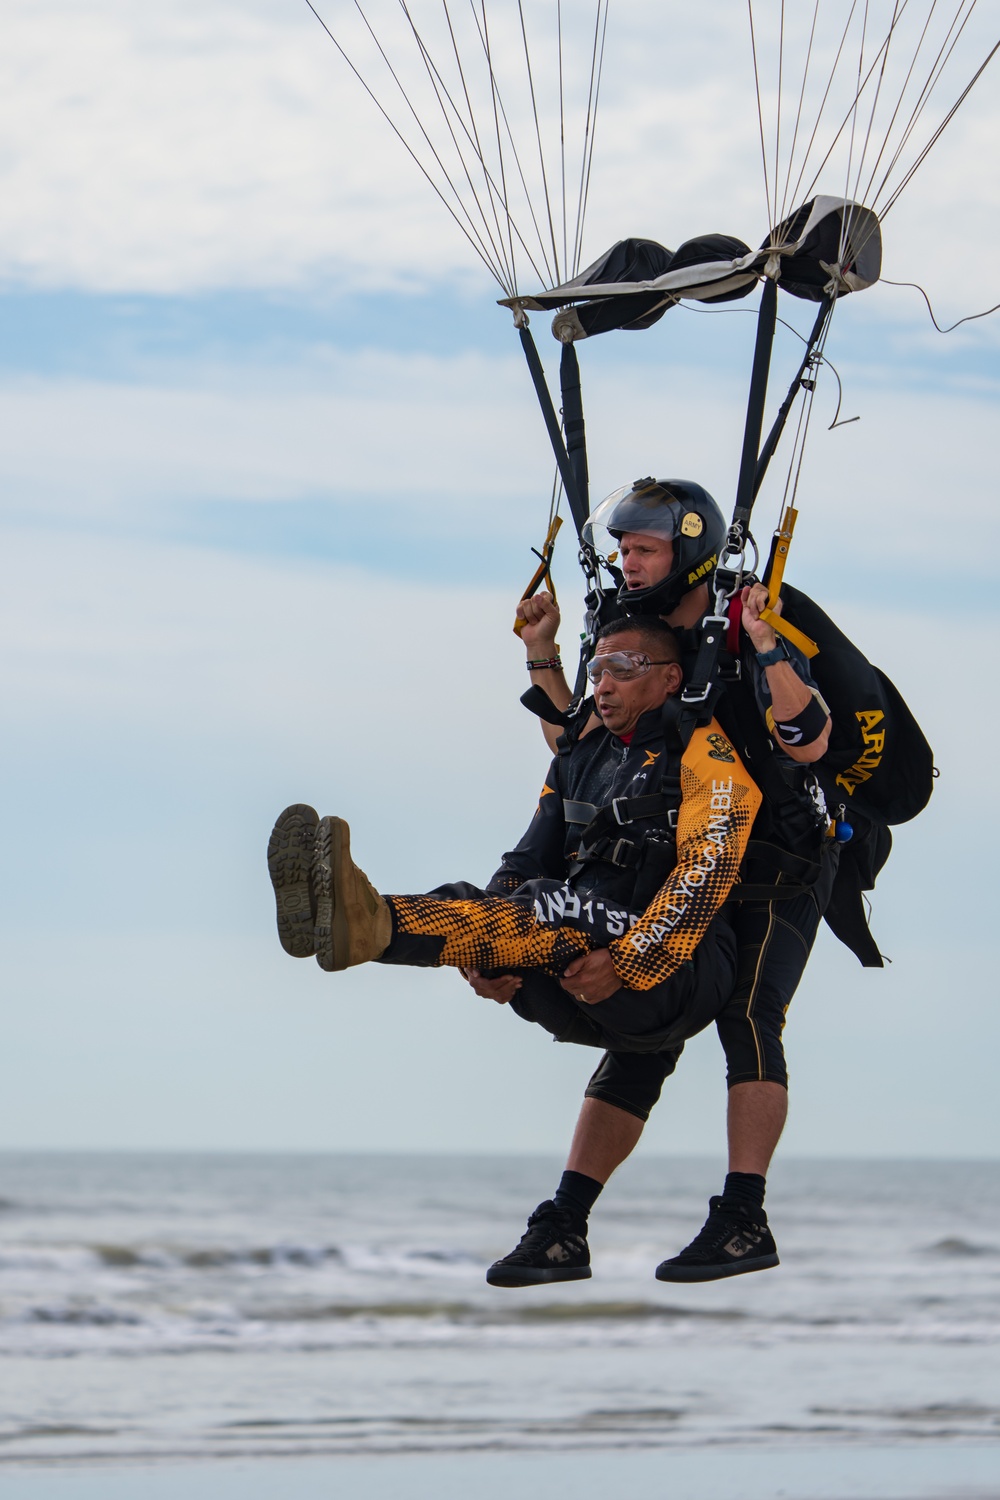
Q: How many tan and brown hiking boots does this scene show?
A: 2